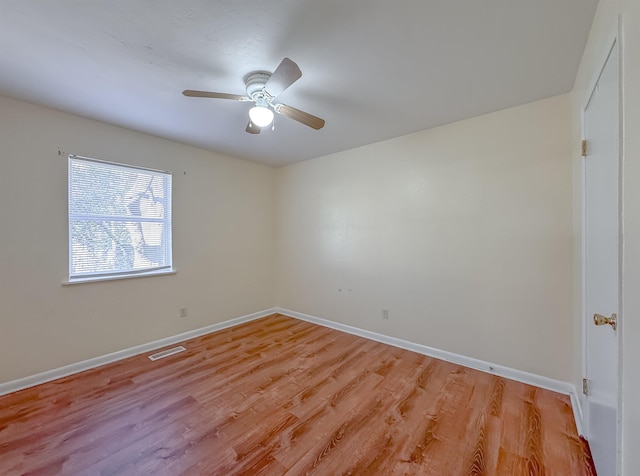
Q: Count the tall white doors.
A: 1